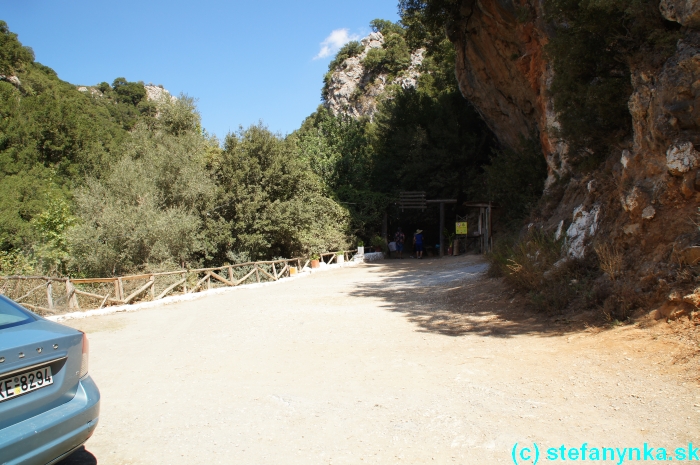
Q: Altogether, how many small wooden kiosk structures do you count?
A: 1